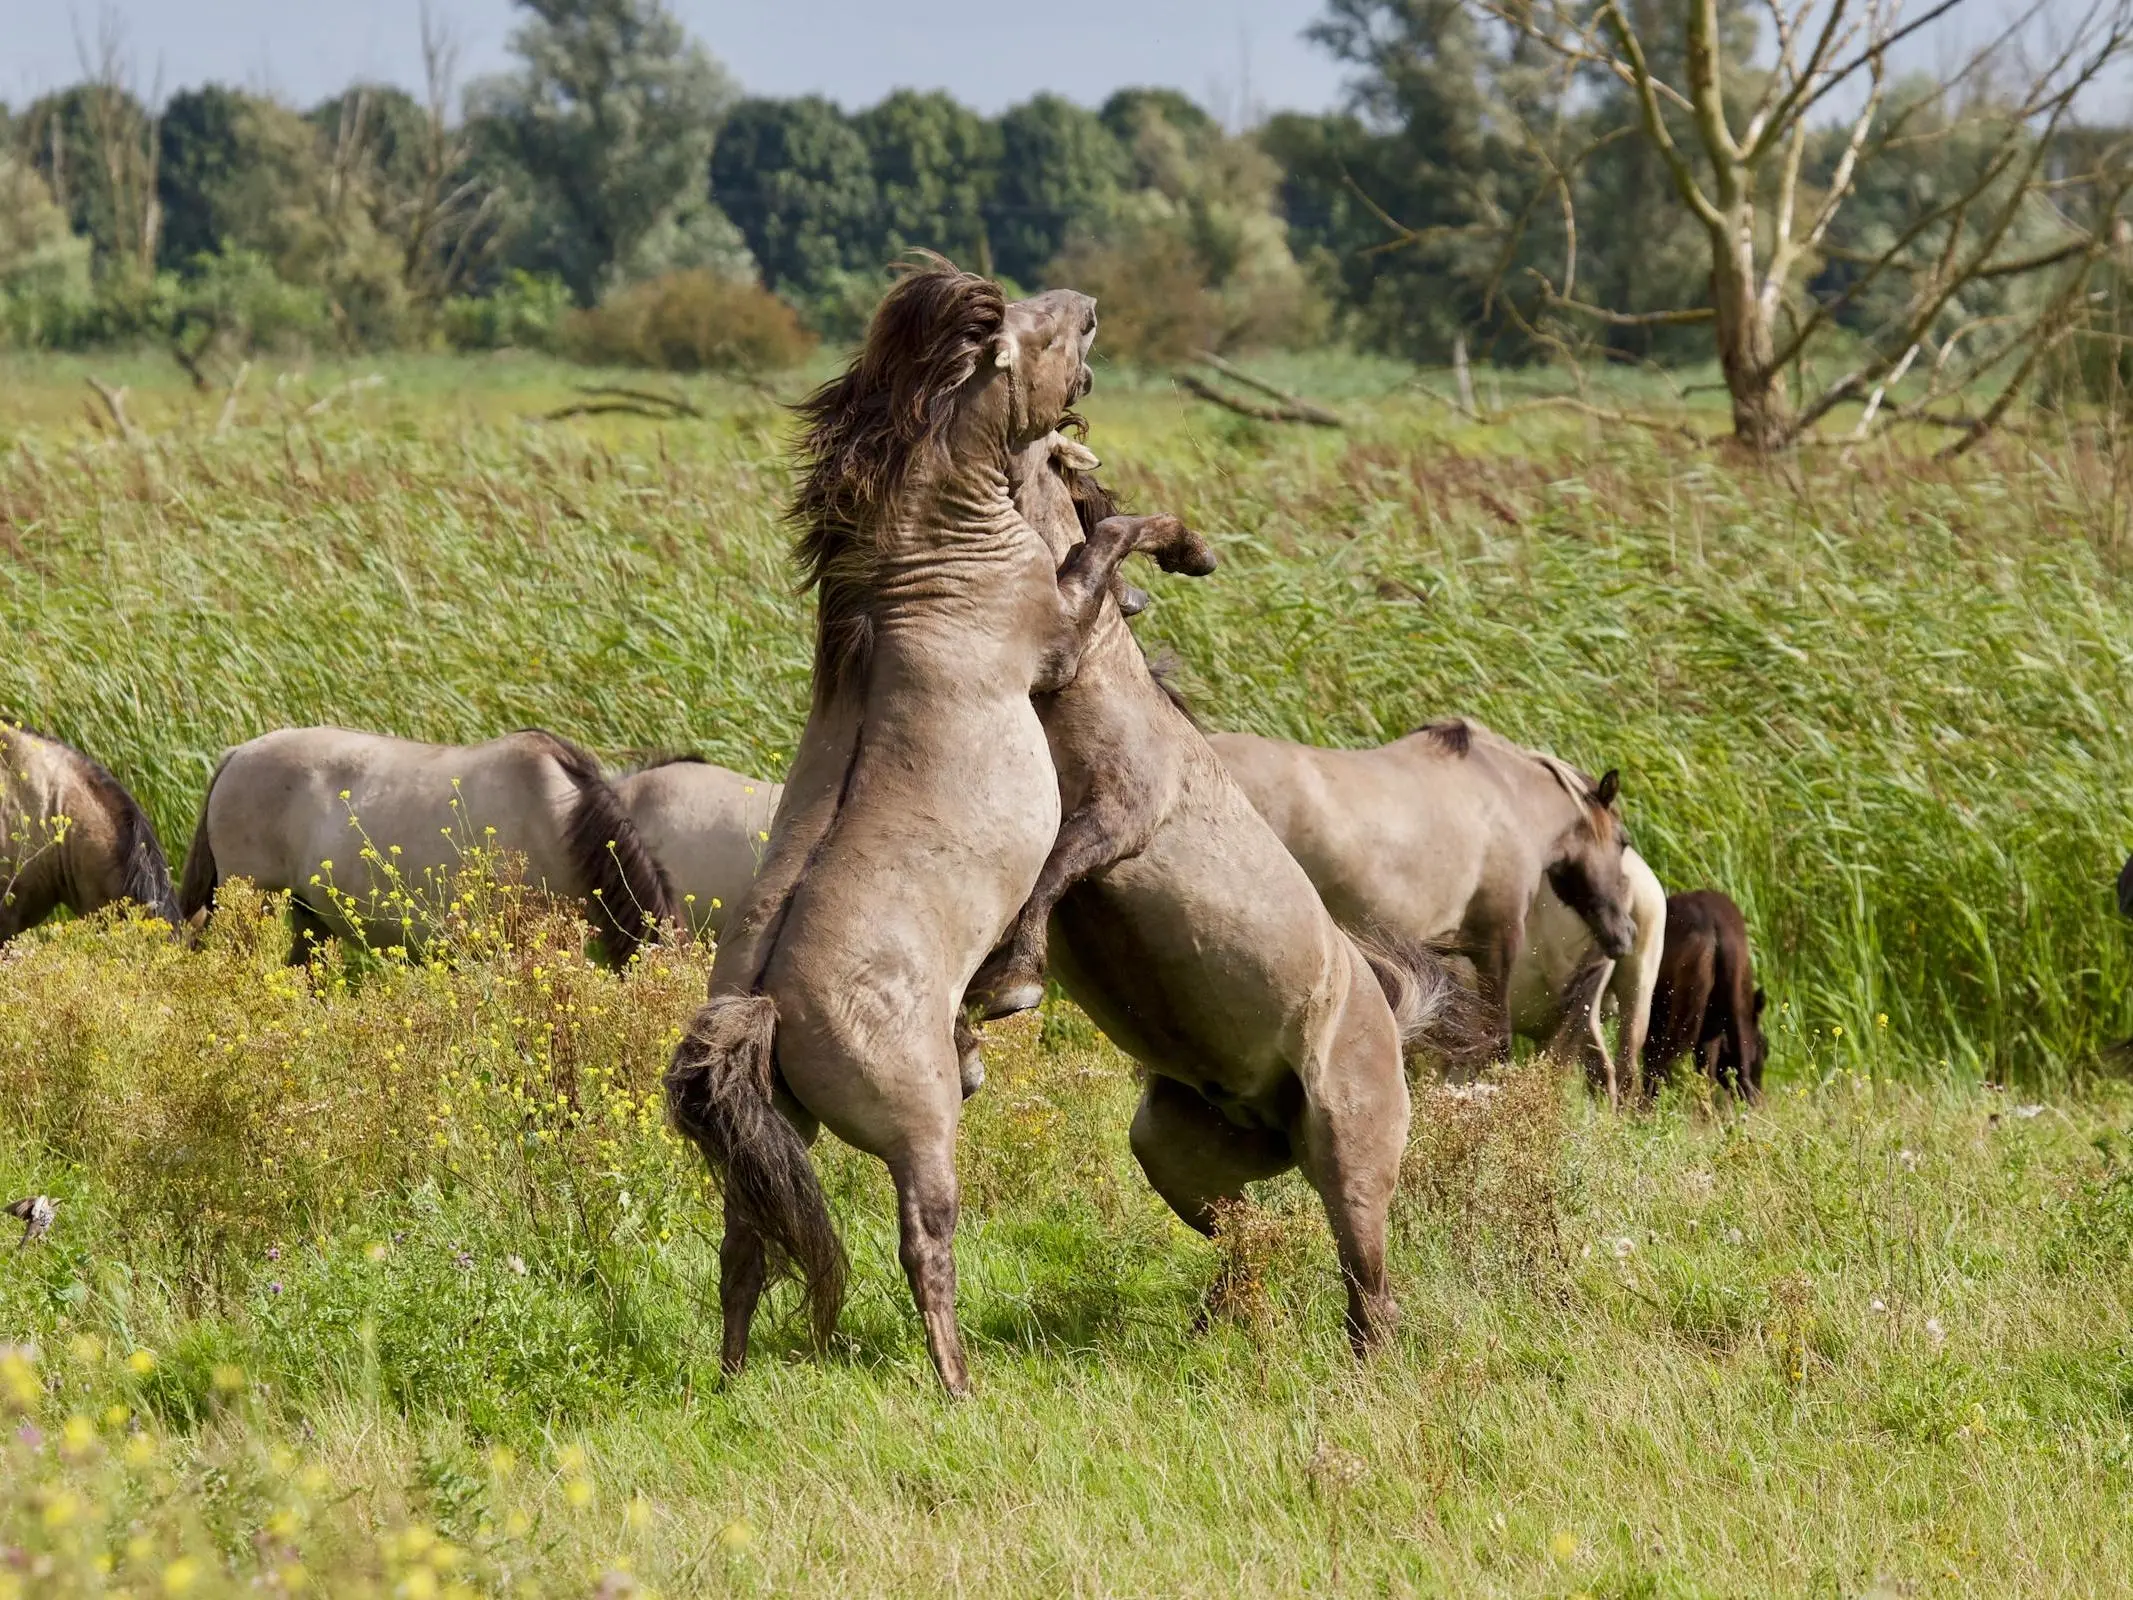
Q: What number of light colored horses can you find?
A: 7